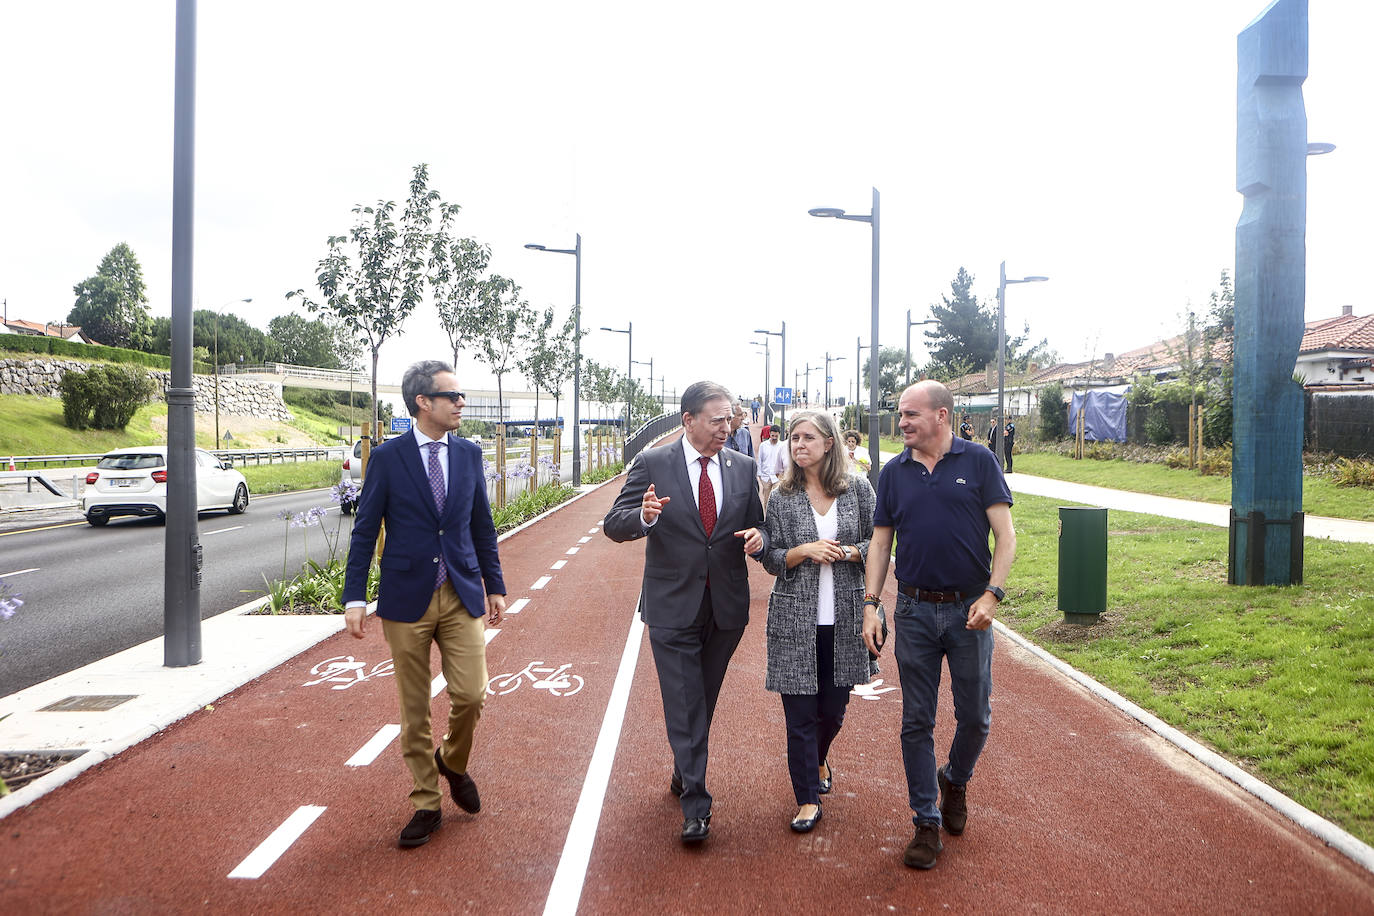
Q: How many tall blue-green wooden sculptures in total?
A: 1